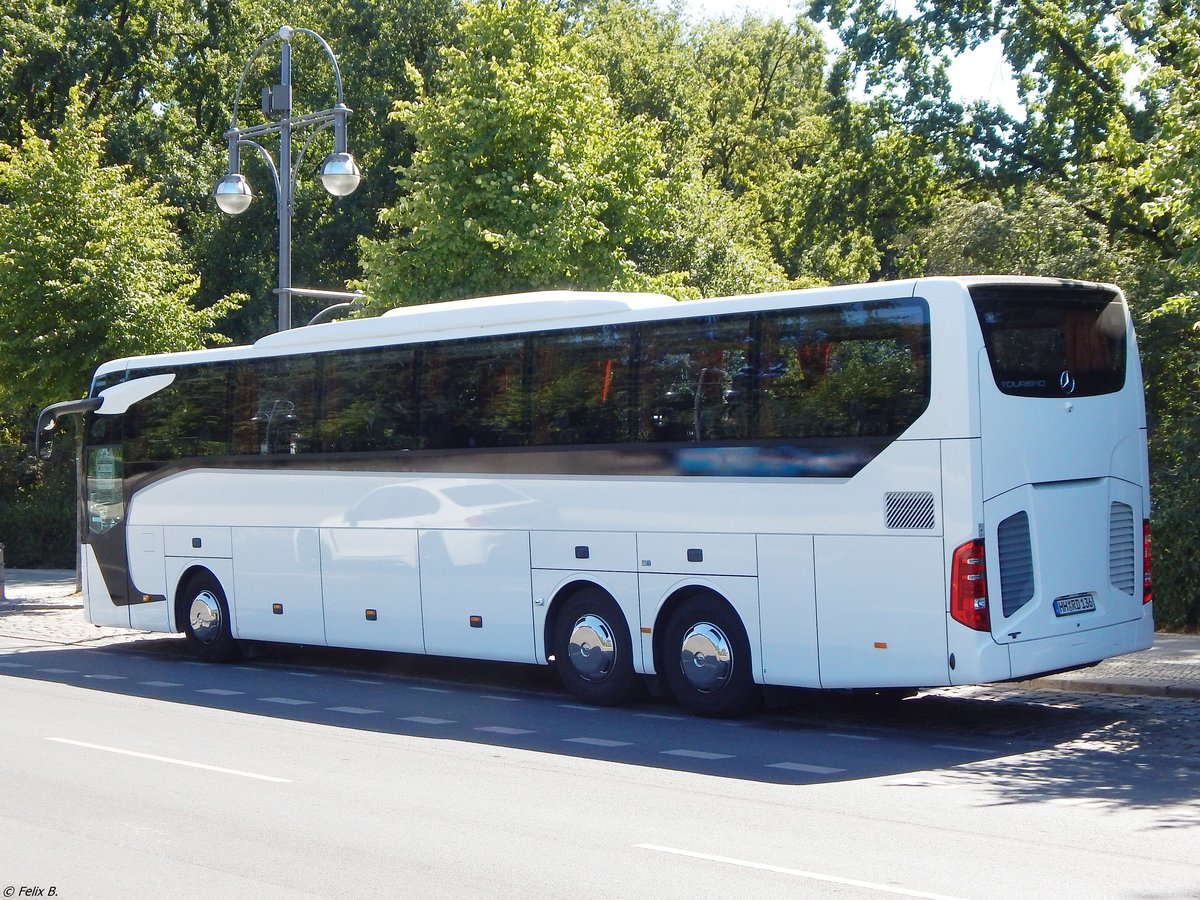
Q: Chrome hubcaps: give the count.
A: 3